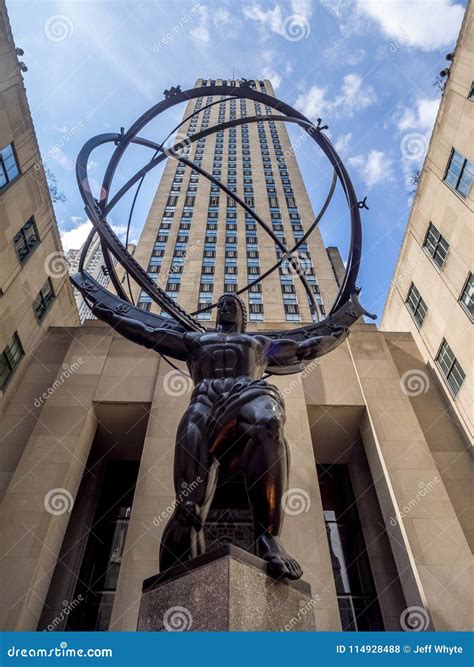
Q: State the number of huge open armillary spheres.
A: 1